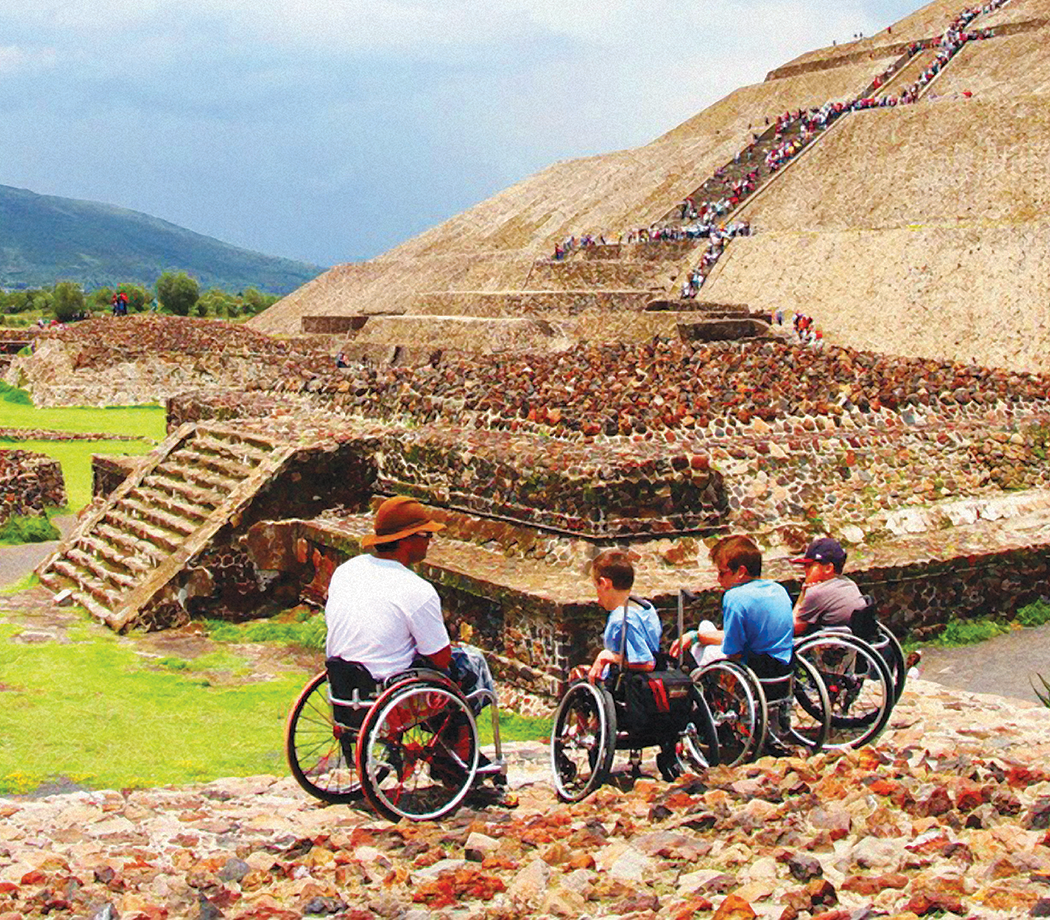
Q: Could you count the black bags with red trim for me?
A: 1